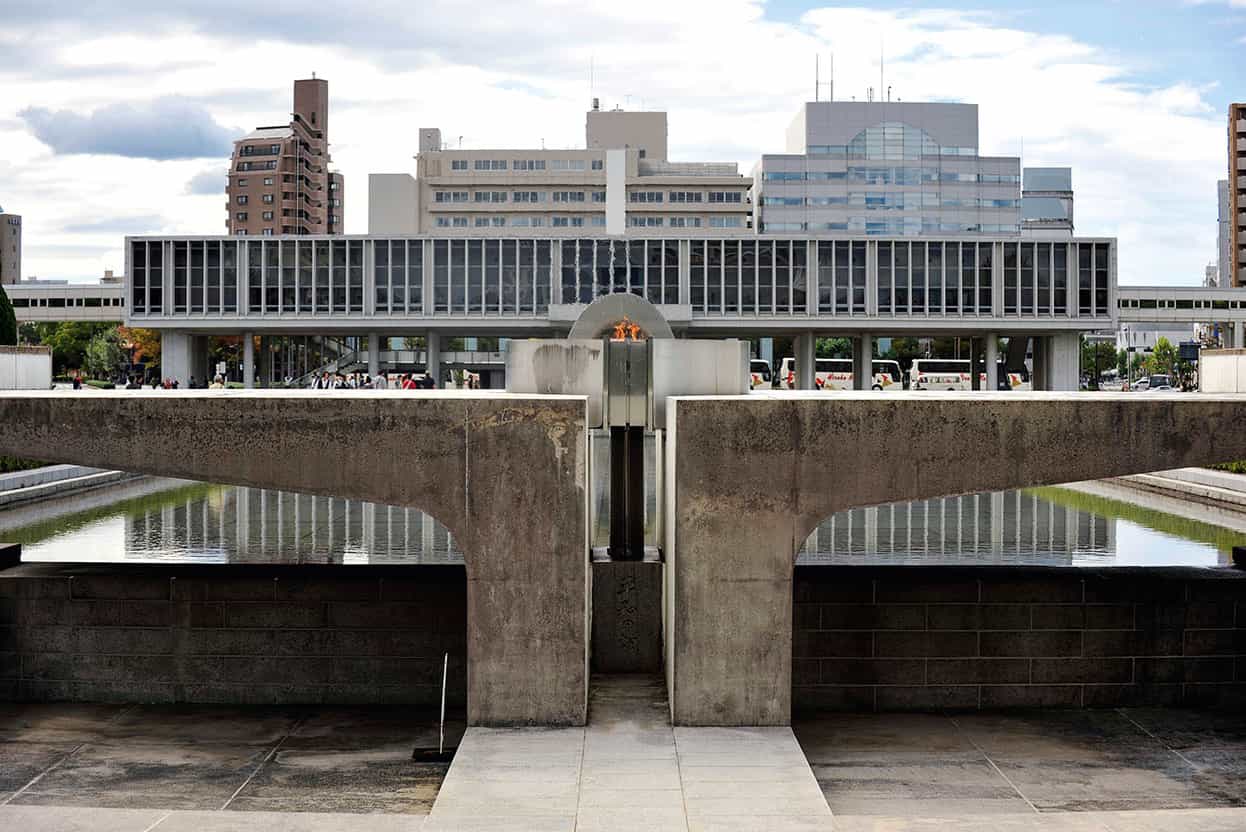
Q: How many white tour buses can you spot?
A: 3